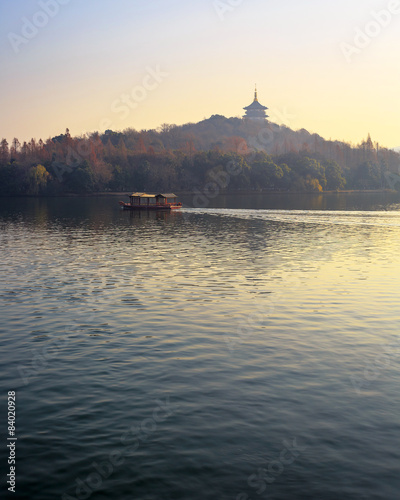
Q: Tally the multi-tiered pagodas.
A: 1